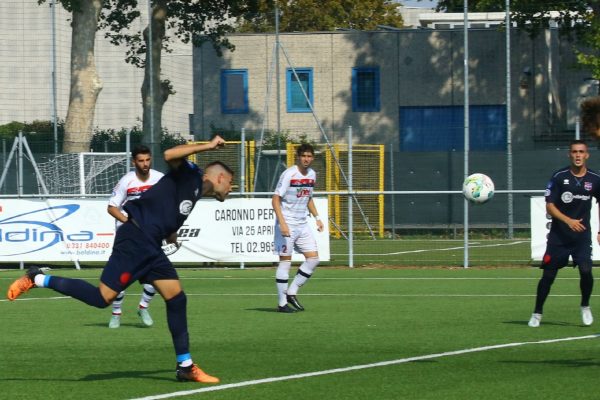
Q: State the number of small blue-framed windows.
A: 3